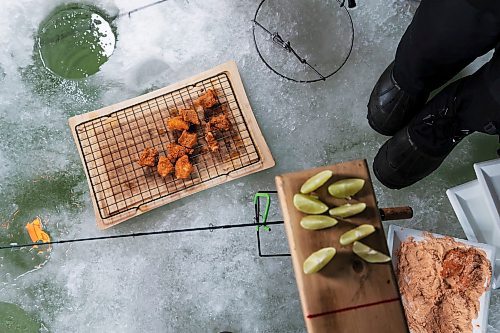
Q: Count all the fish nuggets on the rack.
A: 10